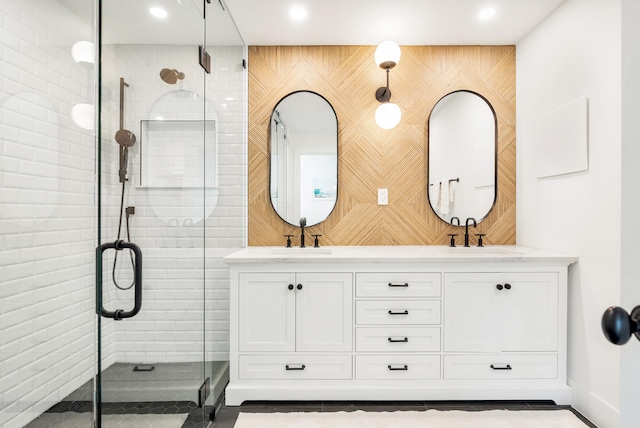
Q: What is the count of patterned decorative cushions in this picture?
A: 0